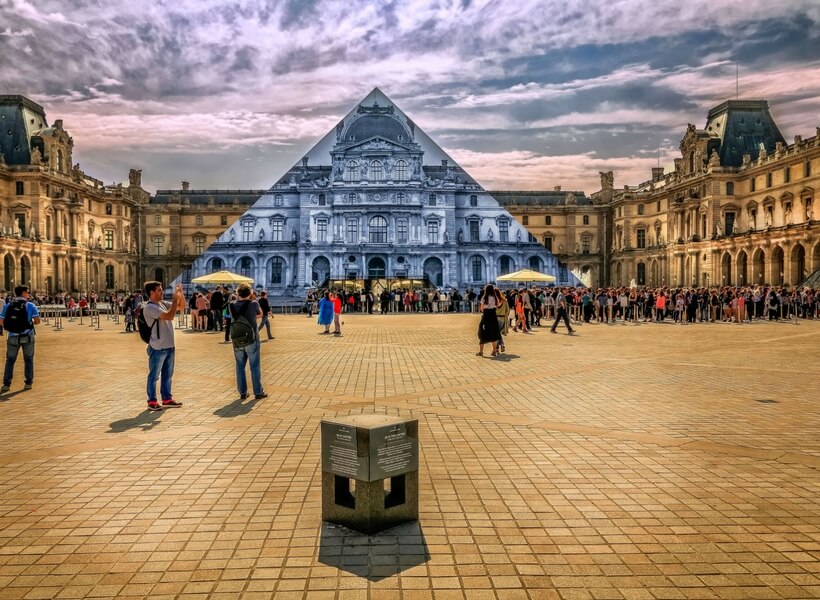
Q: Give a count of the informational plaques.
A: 2